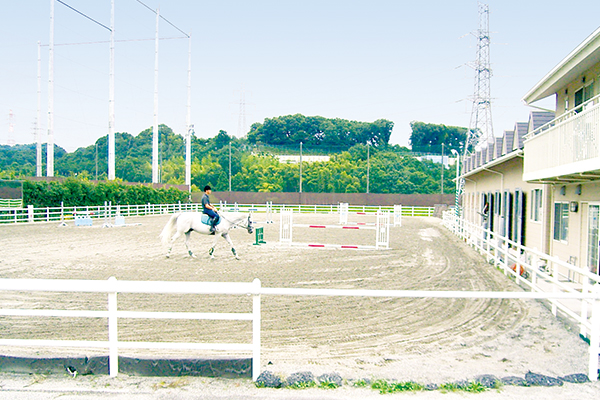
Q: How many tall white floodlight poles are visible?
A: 5